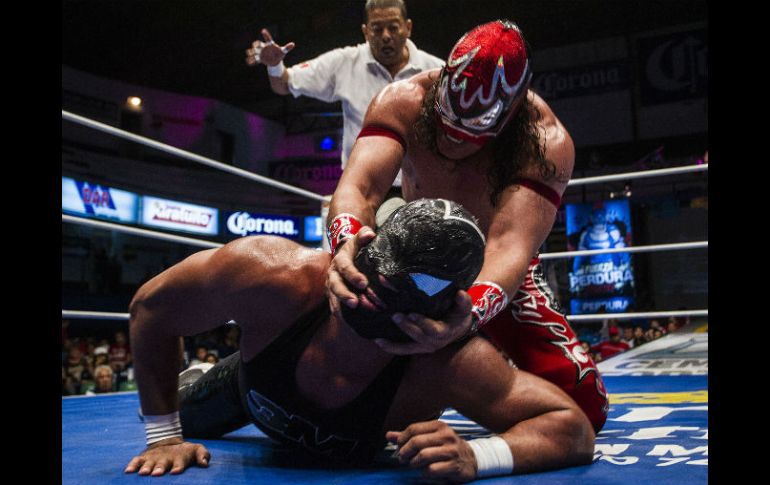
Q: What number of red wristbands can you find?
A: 2